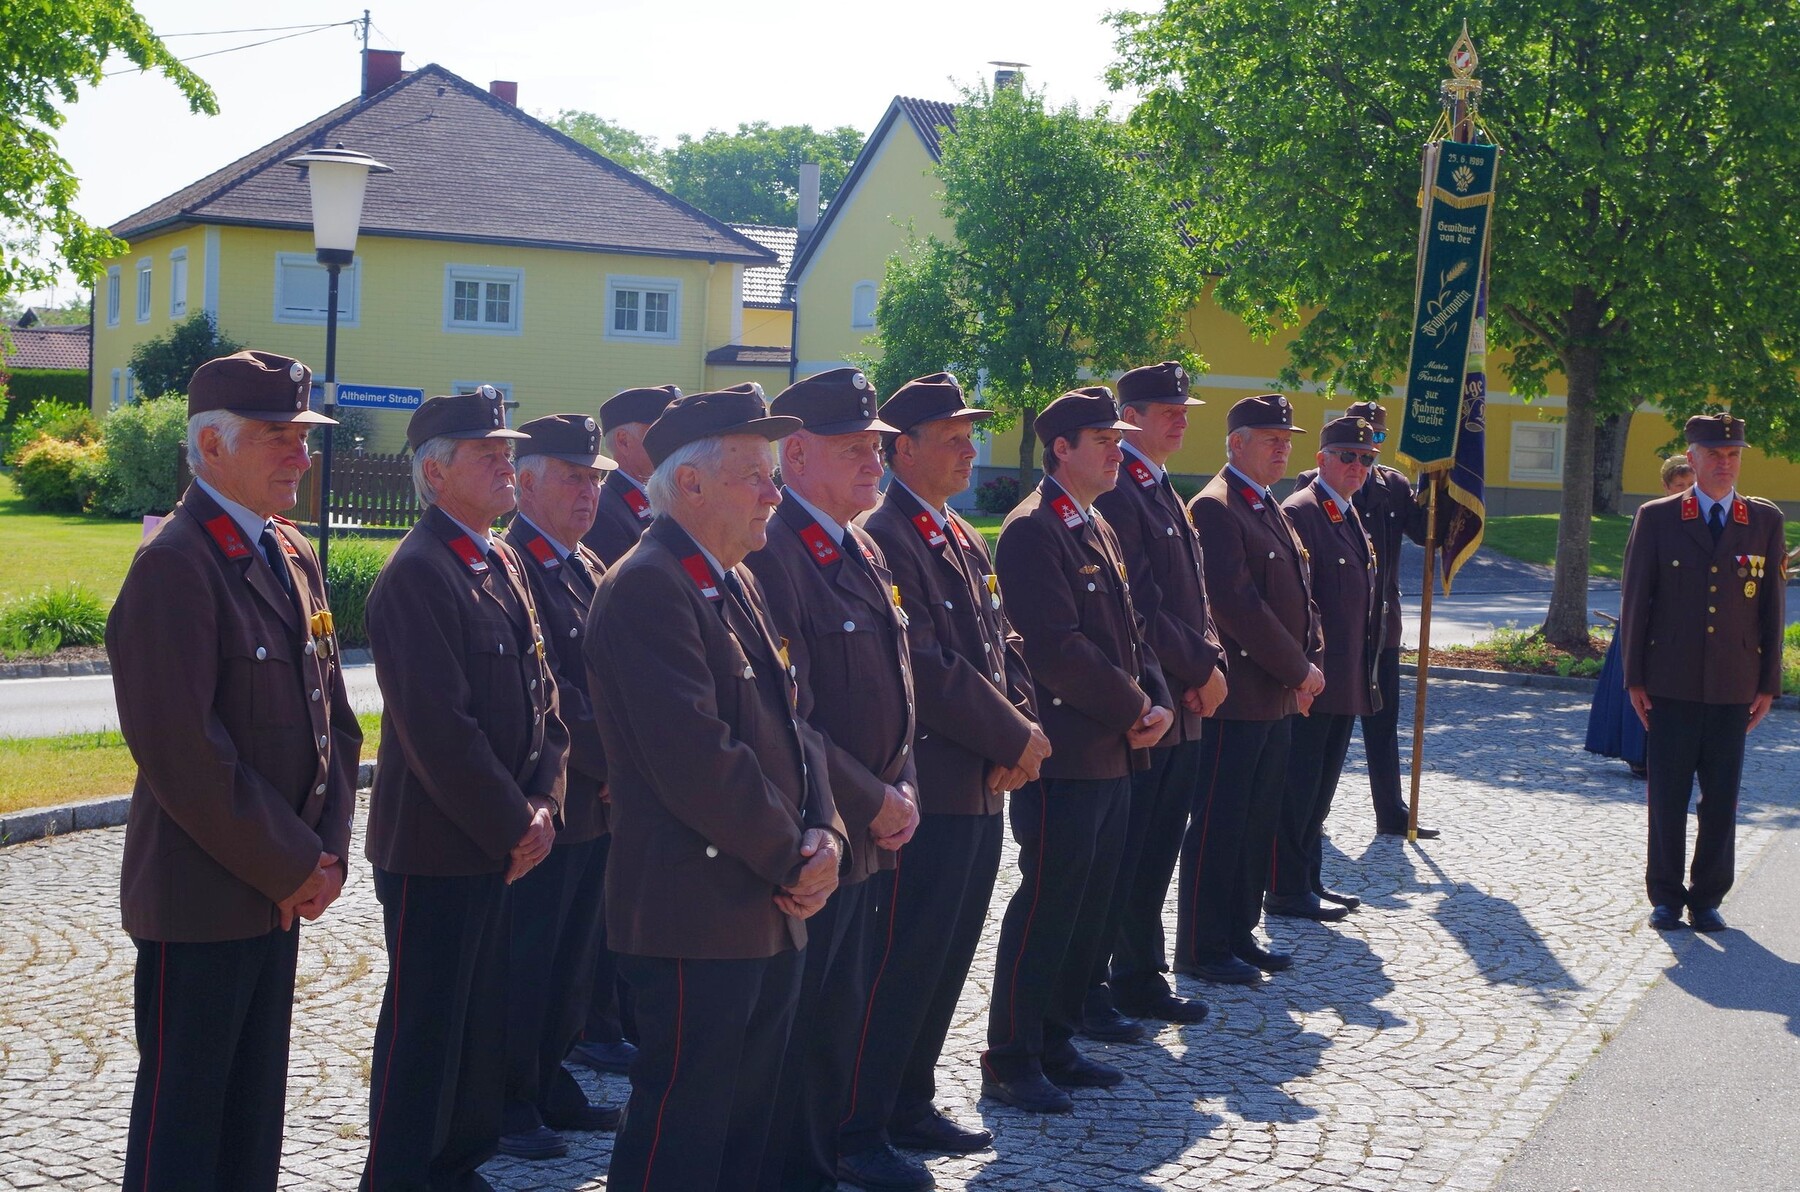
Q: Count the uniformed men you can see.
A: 13